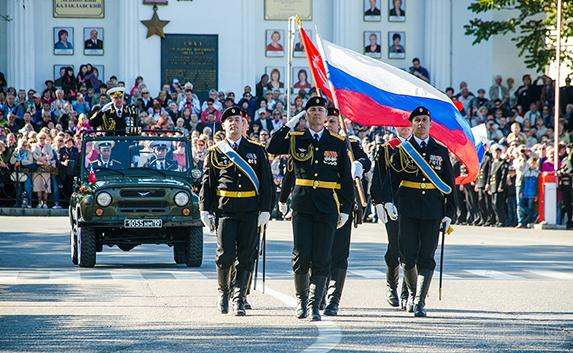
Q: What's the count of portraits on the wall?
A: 12